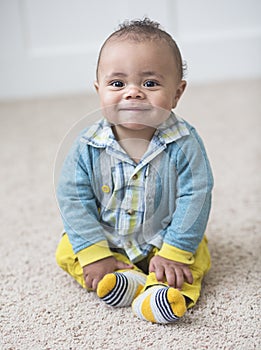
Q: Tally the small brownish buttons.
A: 3